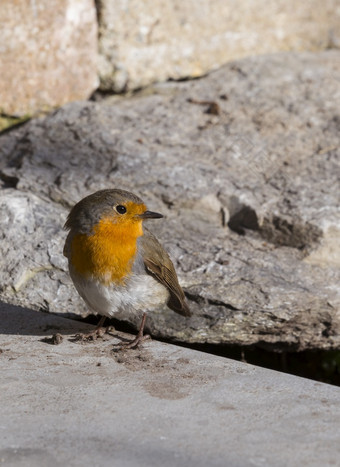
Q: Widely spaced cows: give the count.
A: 0